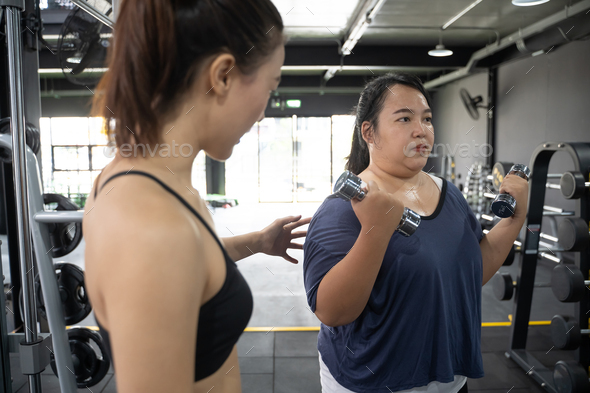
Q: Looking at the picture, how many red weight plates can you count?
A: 0